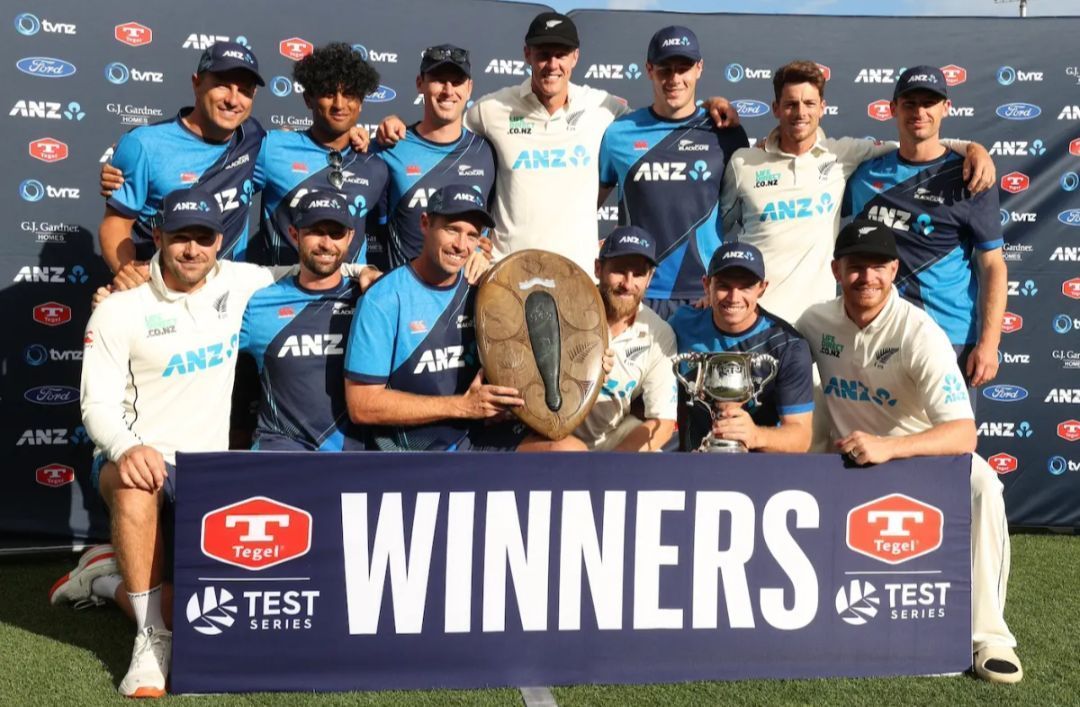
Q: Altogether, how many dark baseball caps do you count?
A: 11